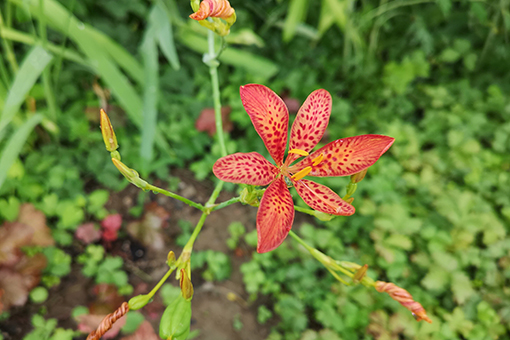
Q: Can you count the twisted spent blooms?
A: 3